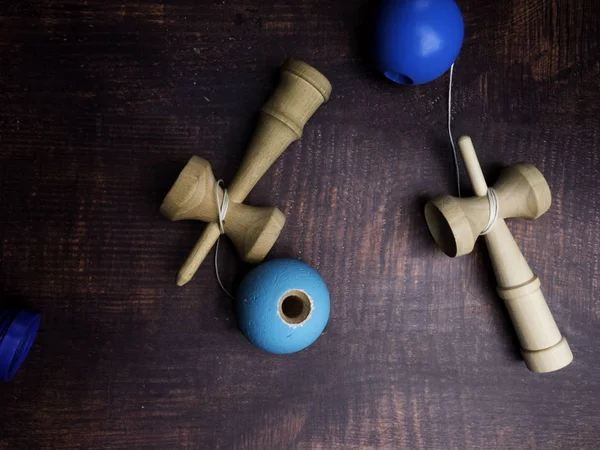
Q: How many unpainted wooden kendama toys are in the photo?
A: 2